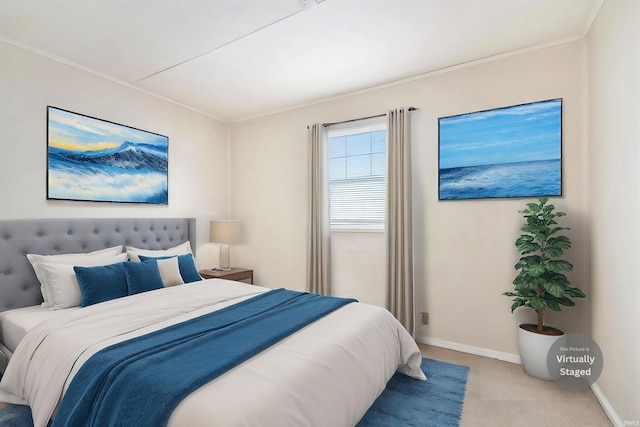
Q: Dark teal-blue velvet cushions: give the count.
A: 3